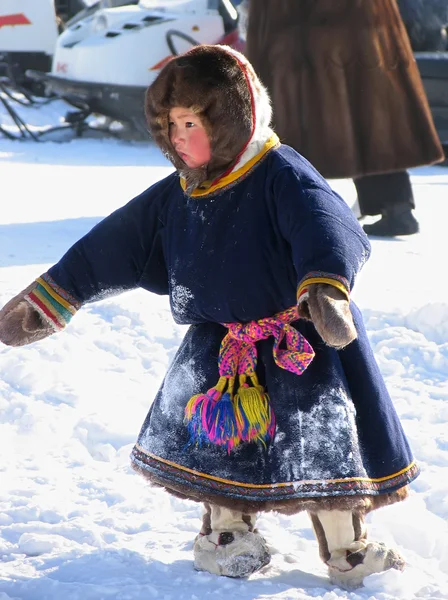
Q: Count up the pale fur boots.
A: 2